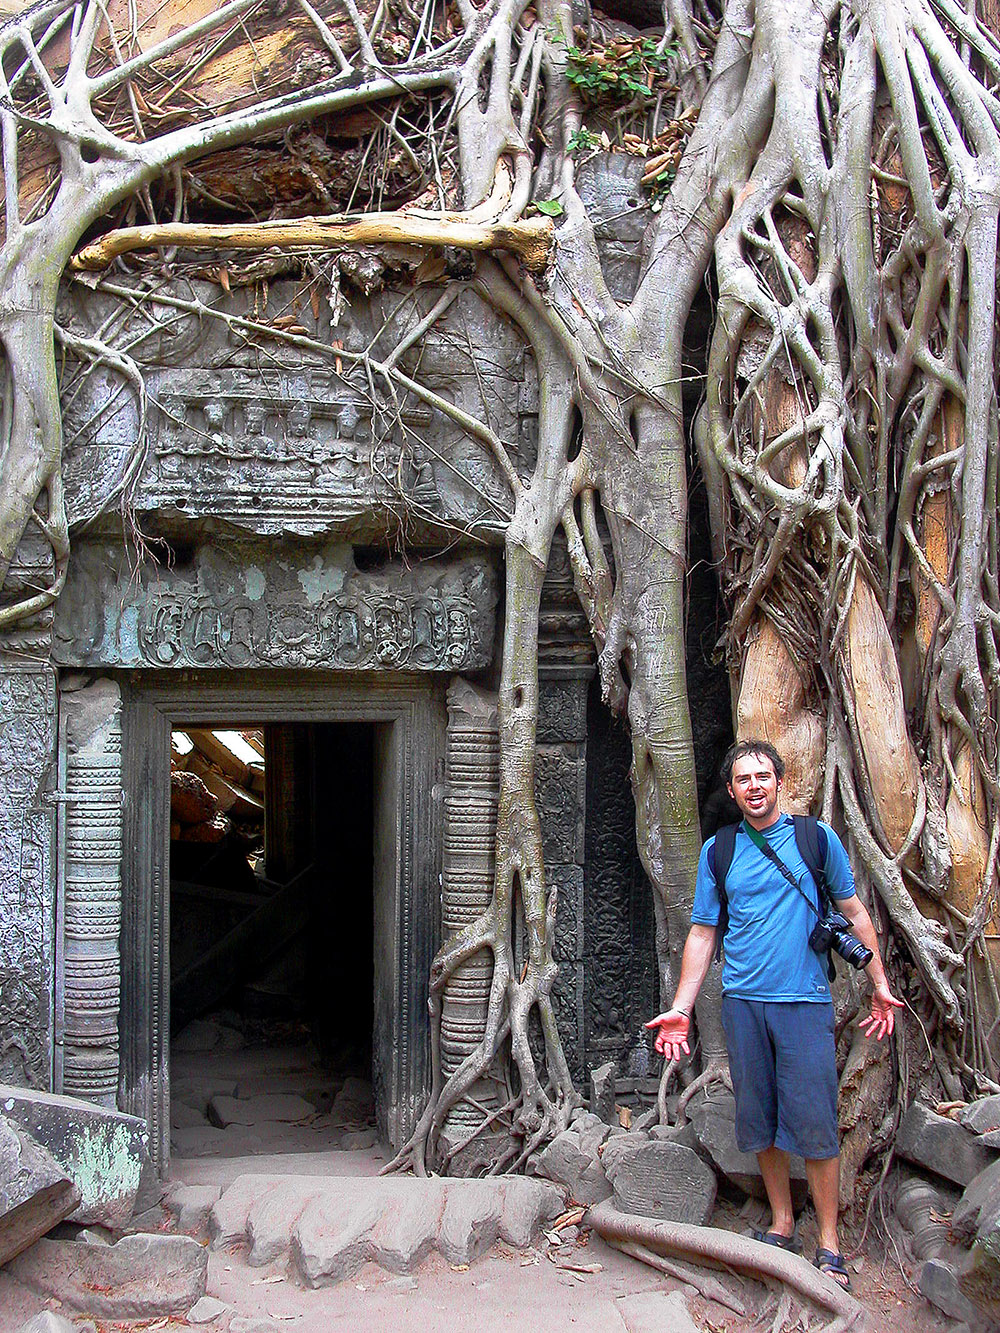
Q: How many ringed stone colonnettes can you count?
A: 2